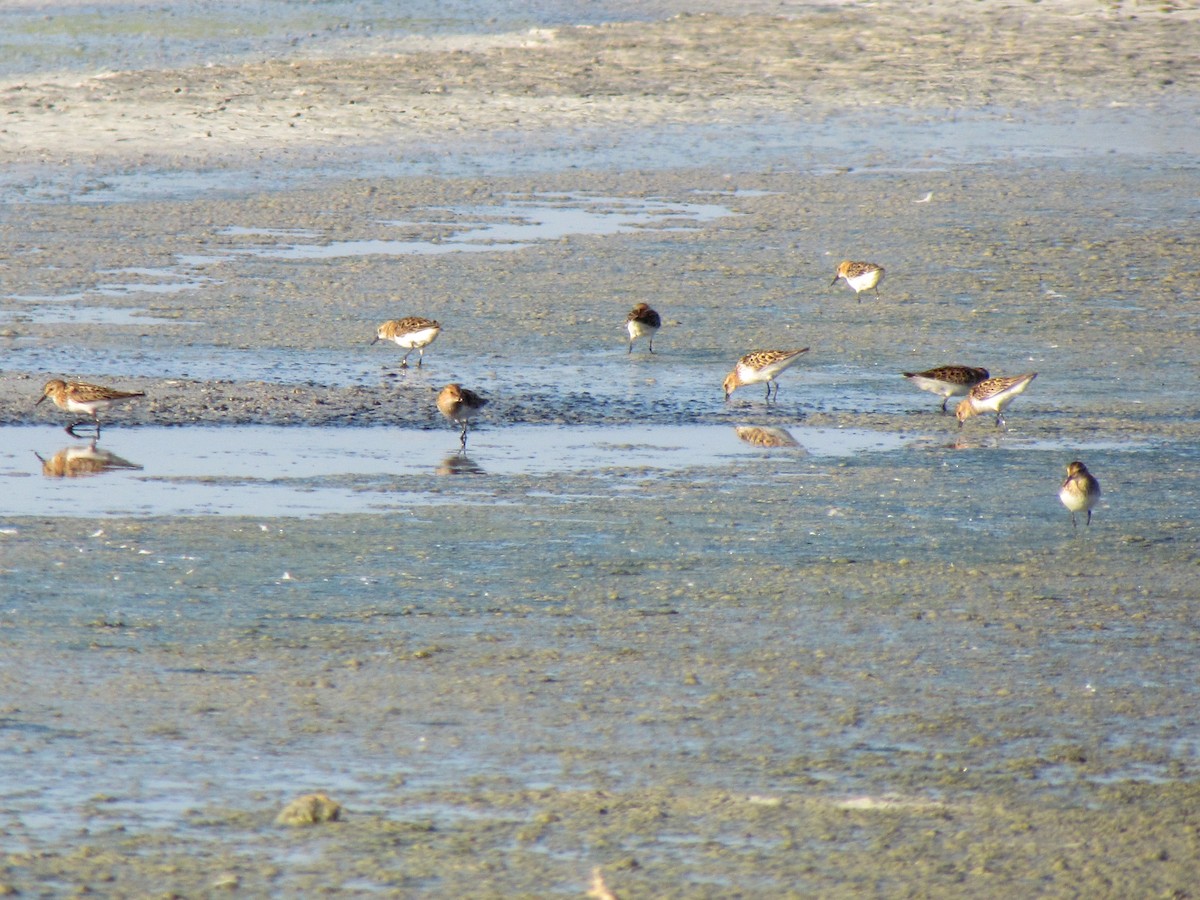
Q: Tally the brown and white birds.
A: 9